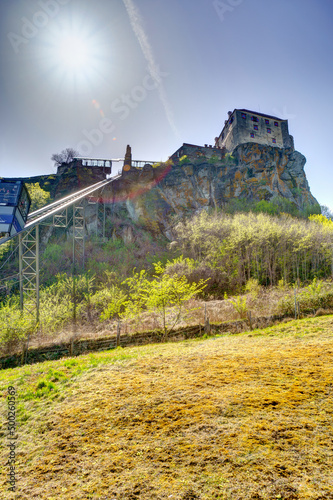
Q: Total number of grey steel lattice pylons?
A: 3